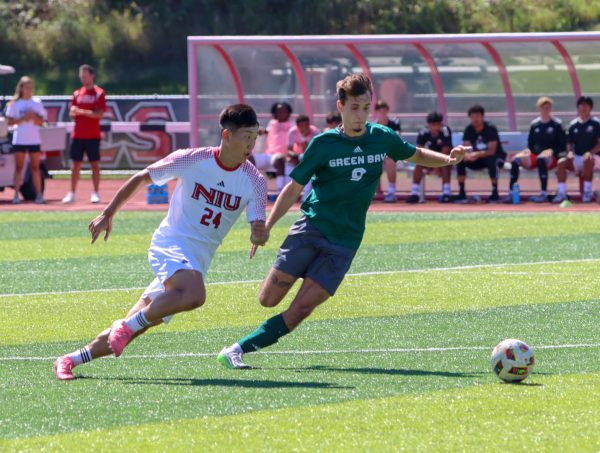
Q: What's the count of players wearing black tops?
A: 5